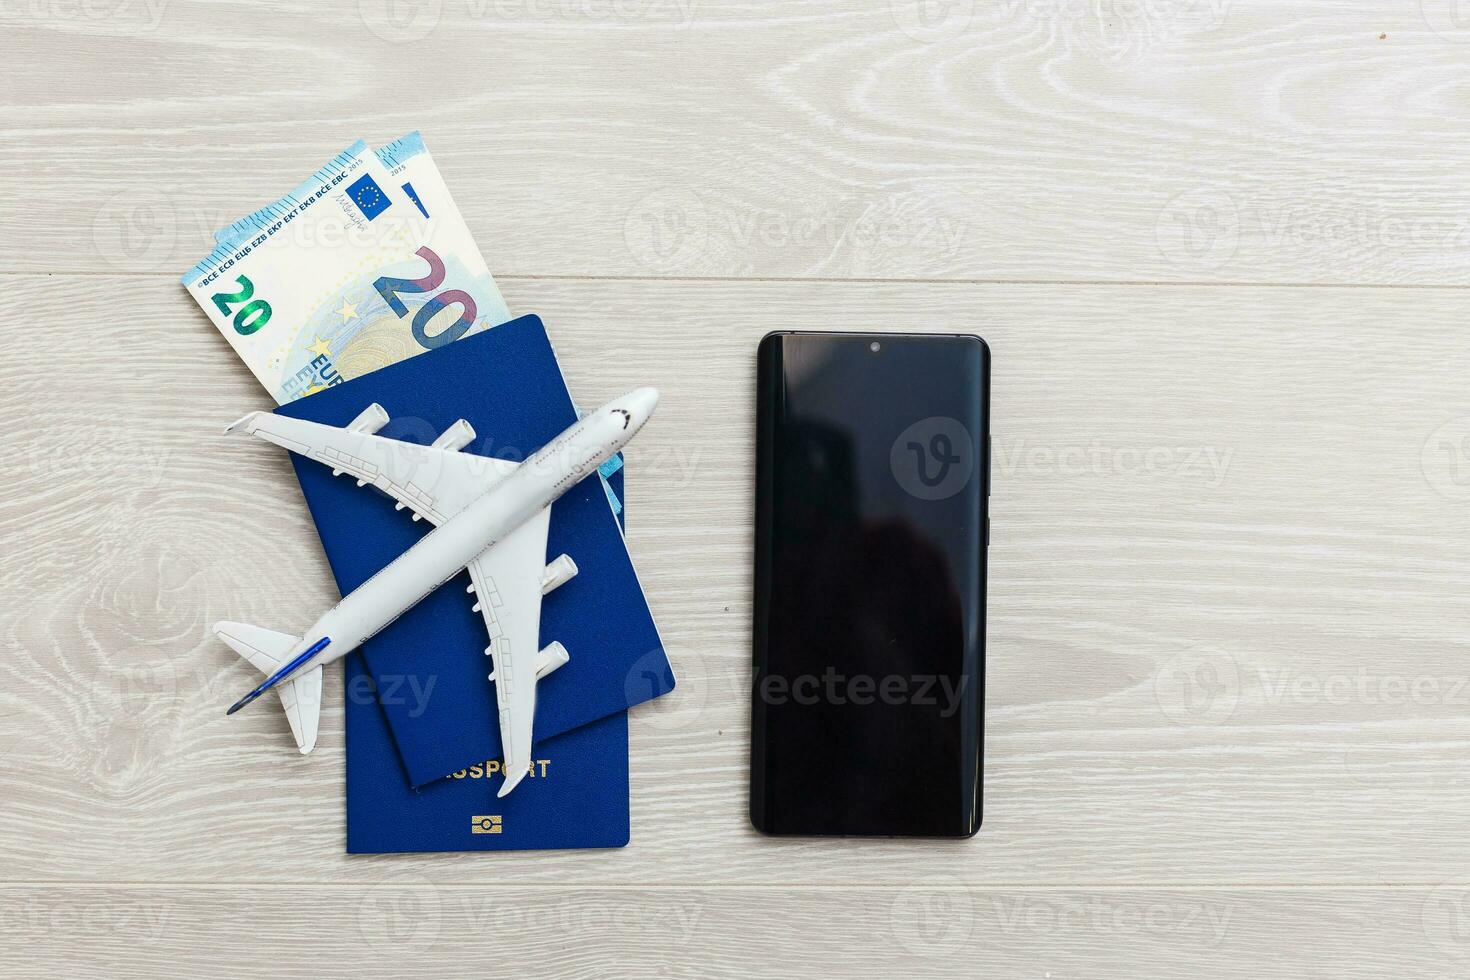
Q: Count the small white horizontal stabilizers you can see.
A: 2